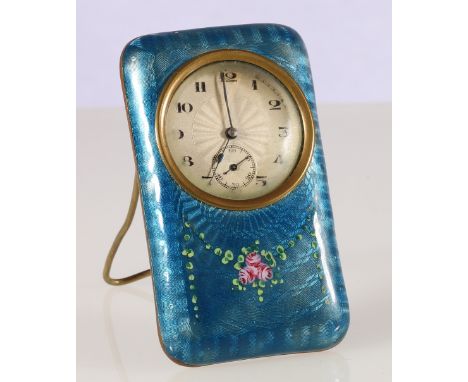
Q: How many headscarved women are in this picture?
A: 0